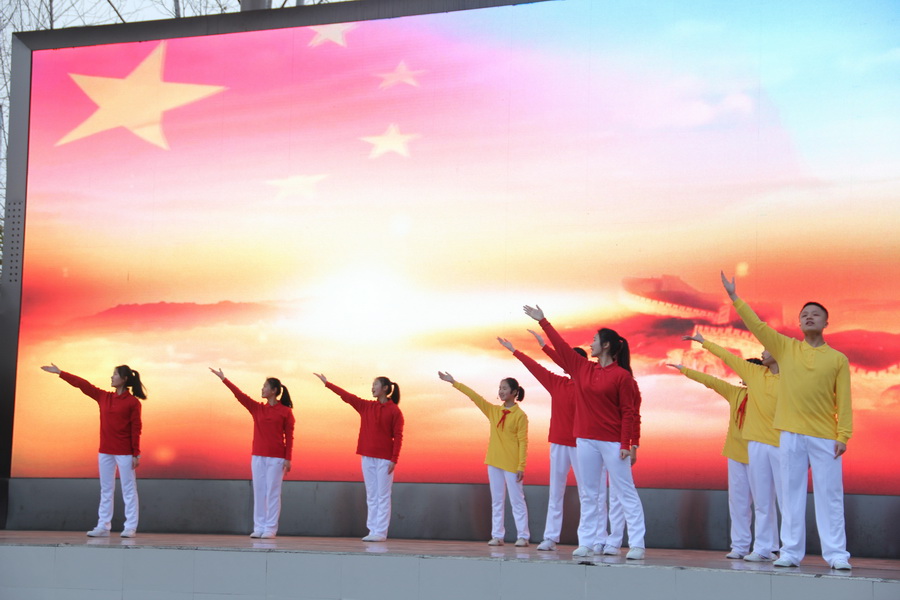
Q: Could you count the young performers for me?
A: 10